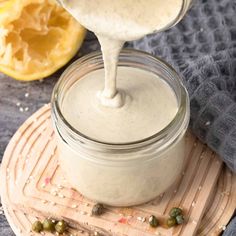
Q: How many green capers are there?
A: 8